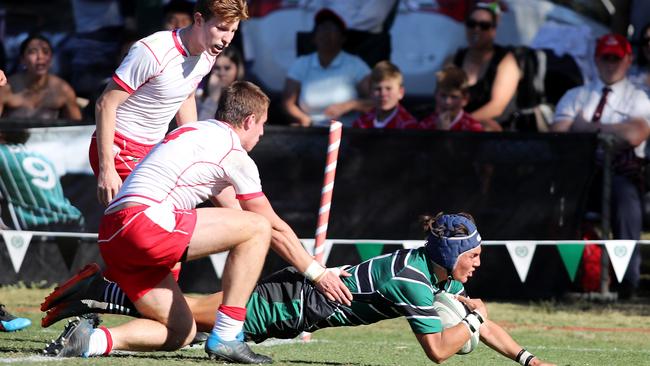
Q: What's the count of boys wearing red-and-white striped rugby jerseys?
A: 2